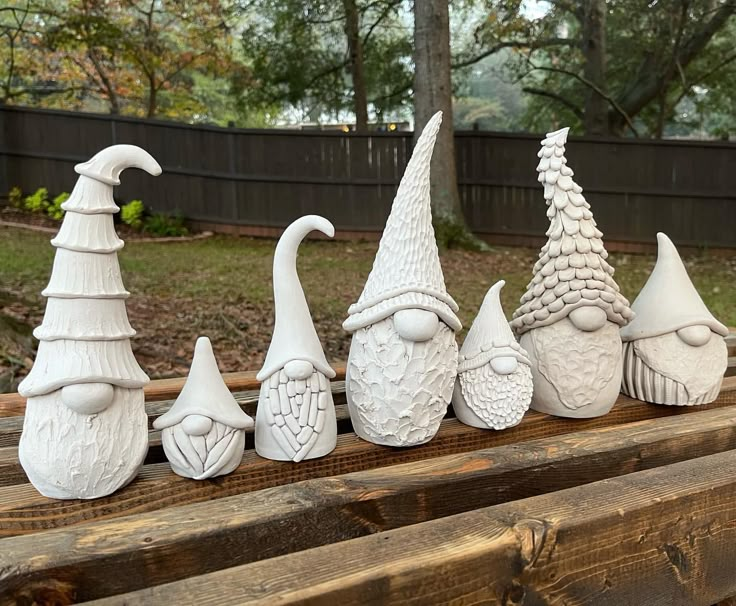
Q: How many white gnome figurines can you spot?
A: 7